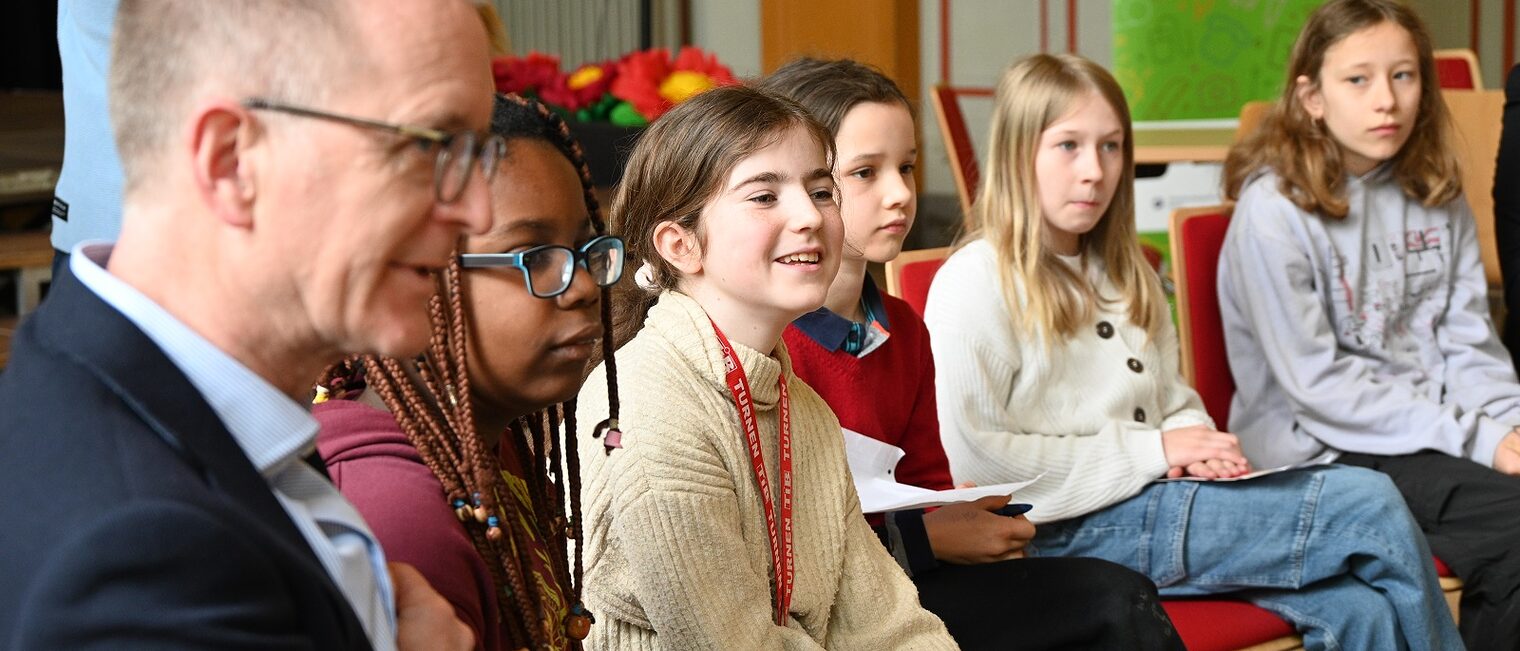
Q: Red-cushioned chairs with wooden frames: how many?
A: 4